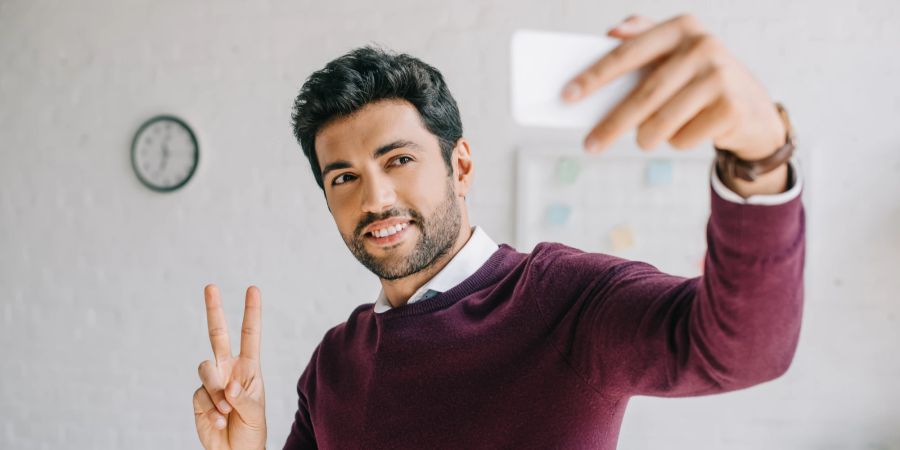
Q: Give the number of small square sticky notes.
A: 4